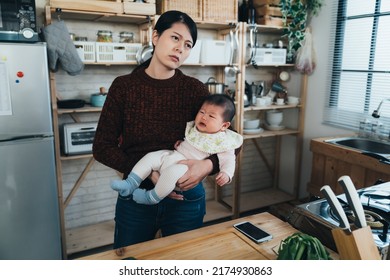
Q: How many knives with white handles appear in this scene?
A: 2